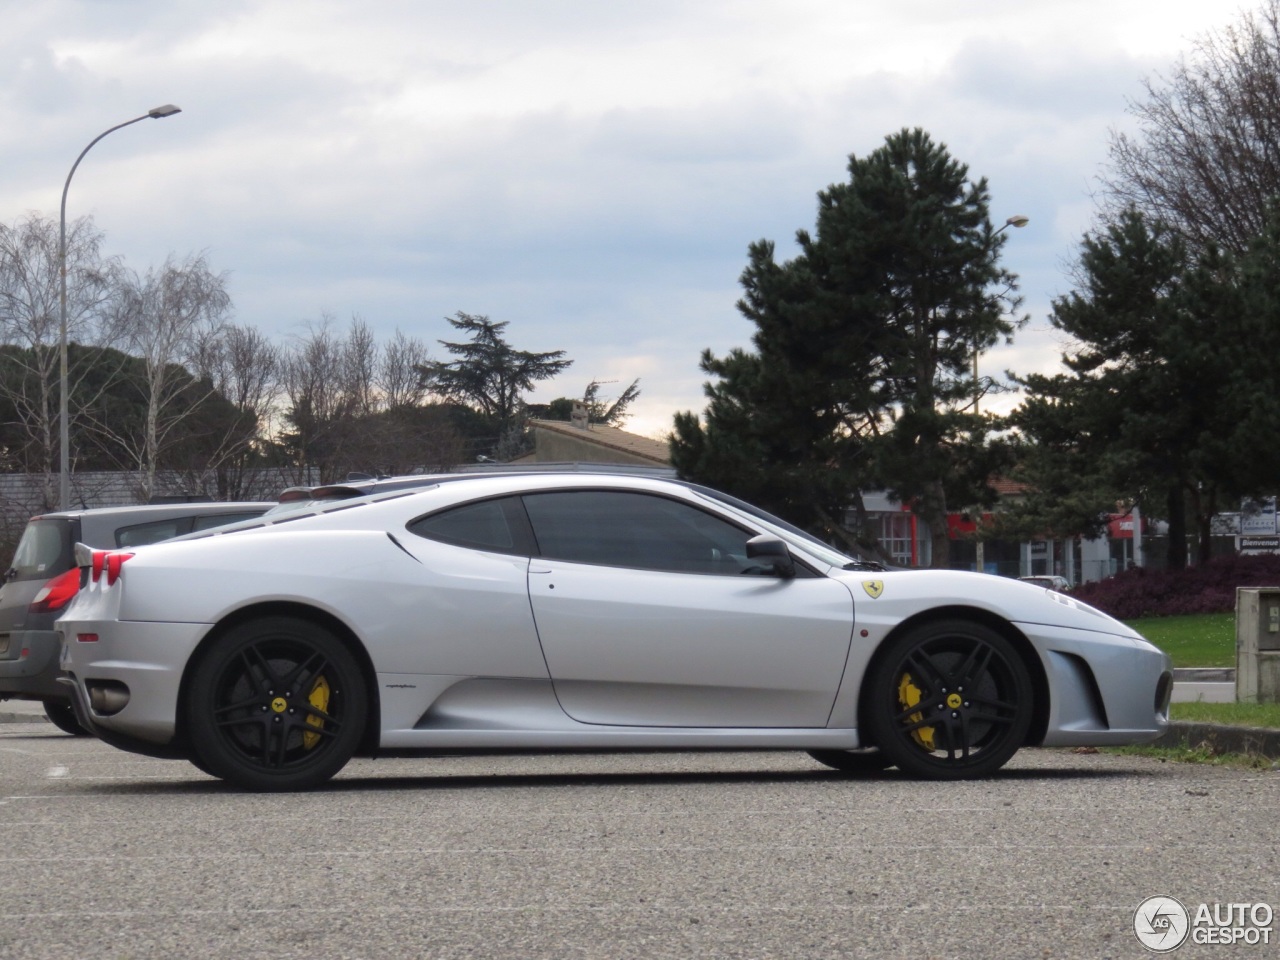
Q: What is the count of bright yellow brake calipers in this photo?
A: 2